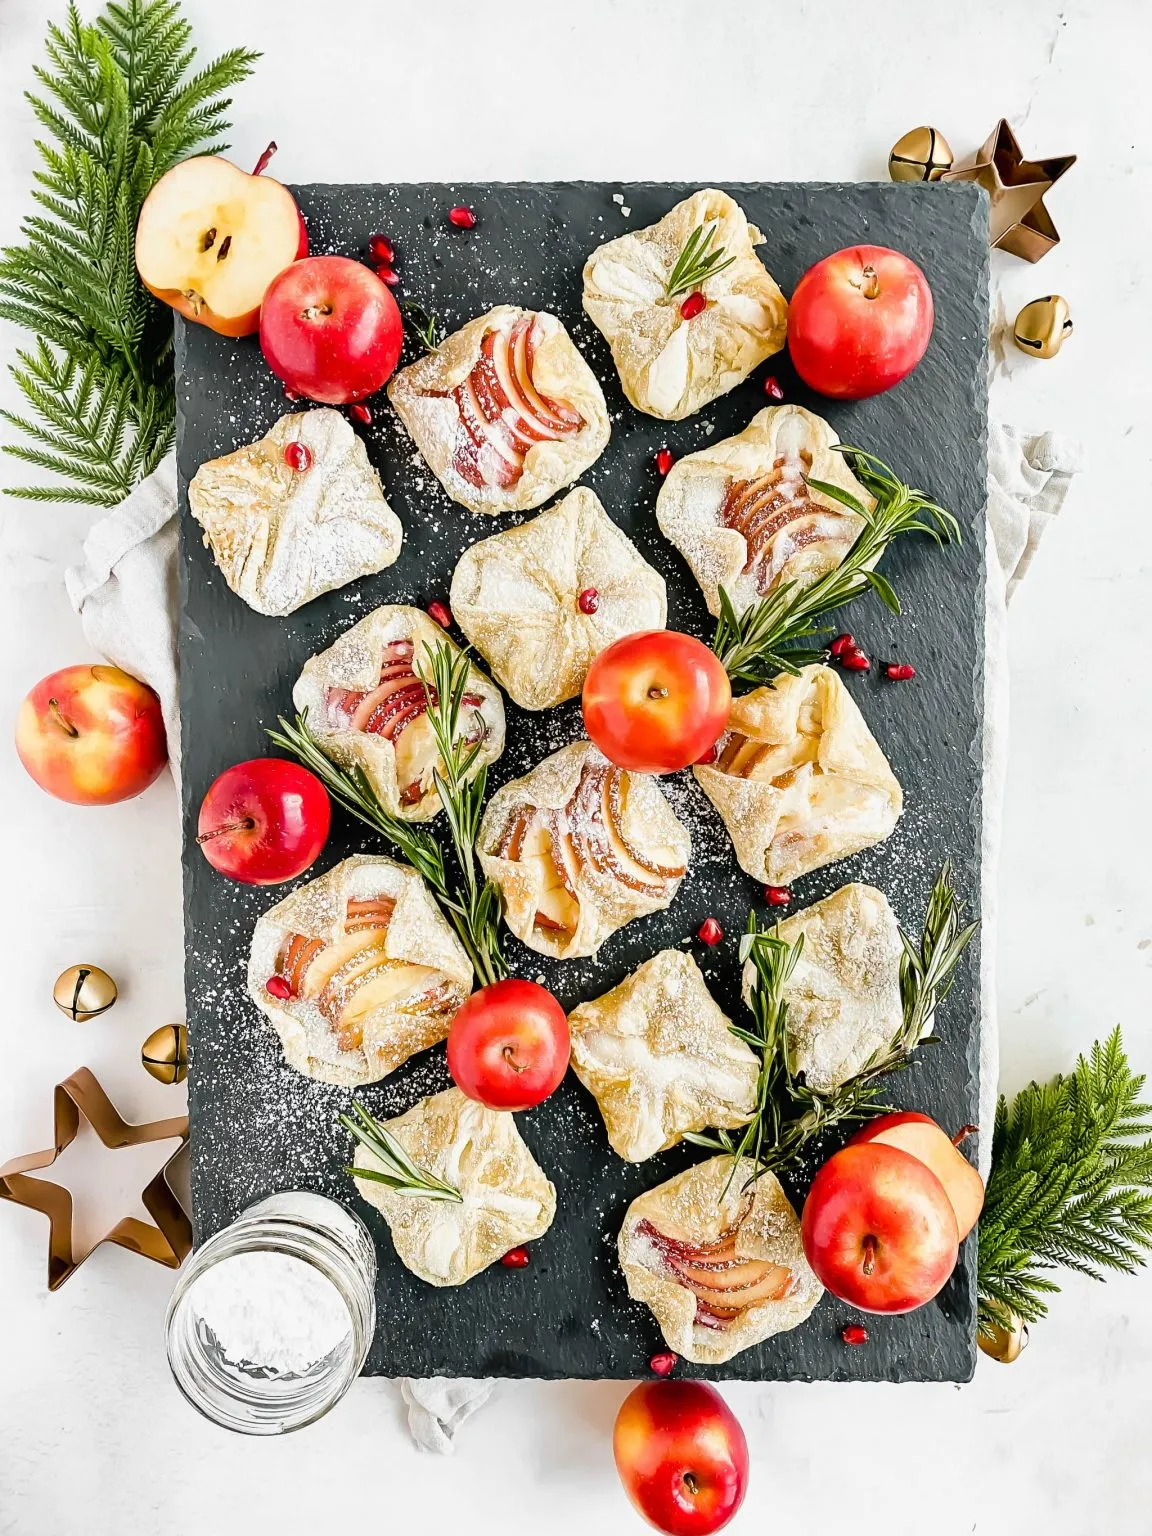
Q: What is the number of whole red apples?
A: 8